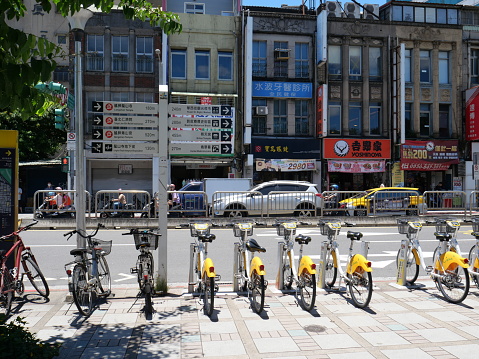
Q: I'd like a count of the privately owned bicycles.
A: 3